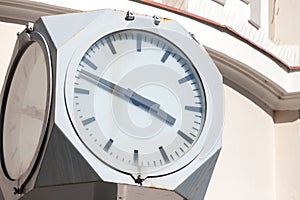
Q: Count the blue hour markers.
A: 12